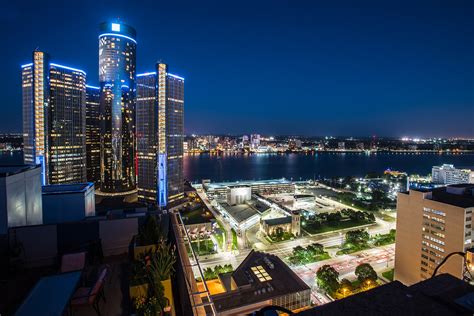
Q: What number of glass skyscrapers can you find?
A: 4